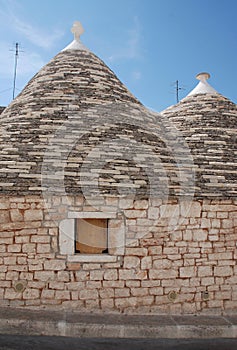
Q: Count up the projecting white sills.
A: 1